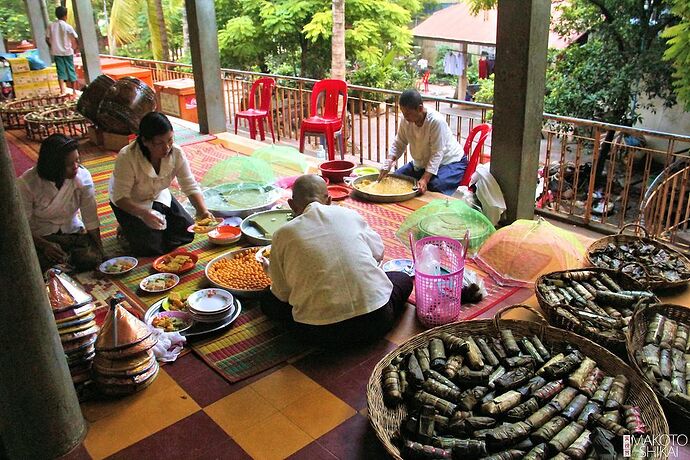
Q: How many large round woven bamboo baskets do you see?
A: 4